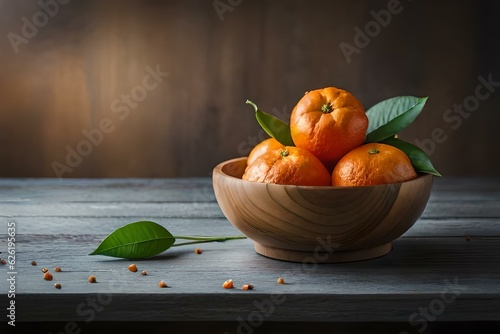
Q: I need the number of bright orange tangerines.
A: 4